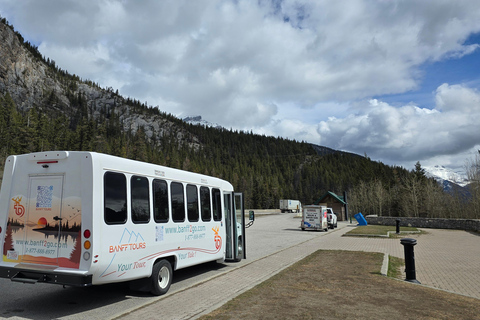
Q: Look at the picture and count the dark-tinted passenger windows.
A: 7